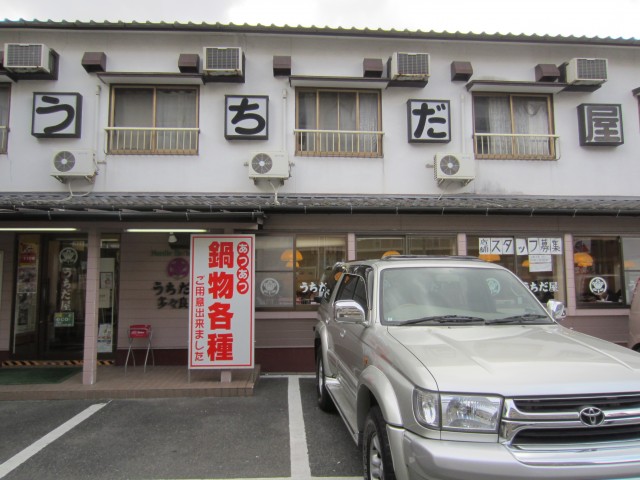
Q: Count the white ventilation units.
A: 7